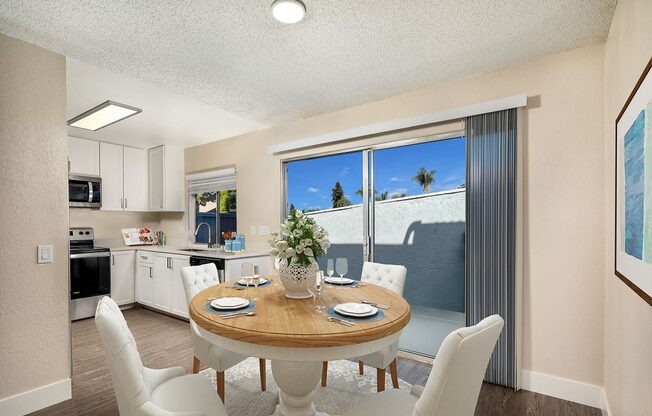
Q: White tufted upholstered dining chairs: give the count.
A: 4